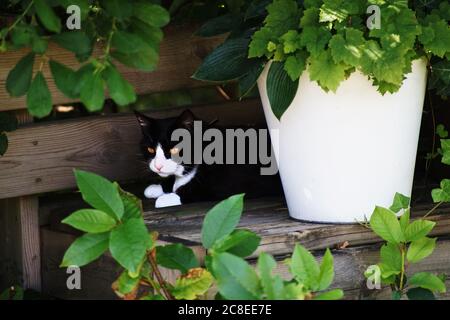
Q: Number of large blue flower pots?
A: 0